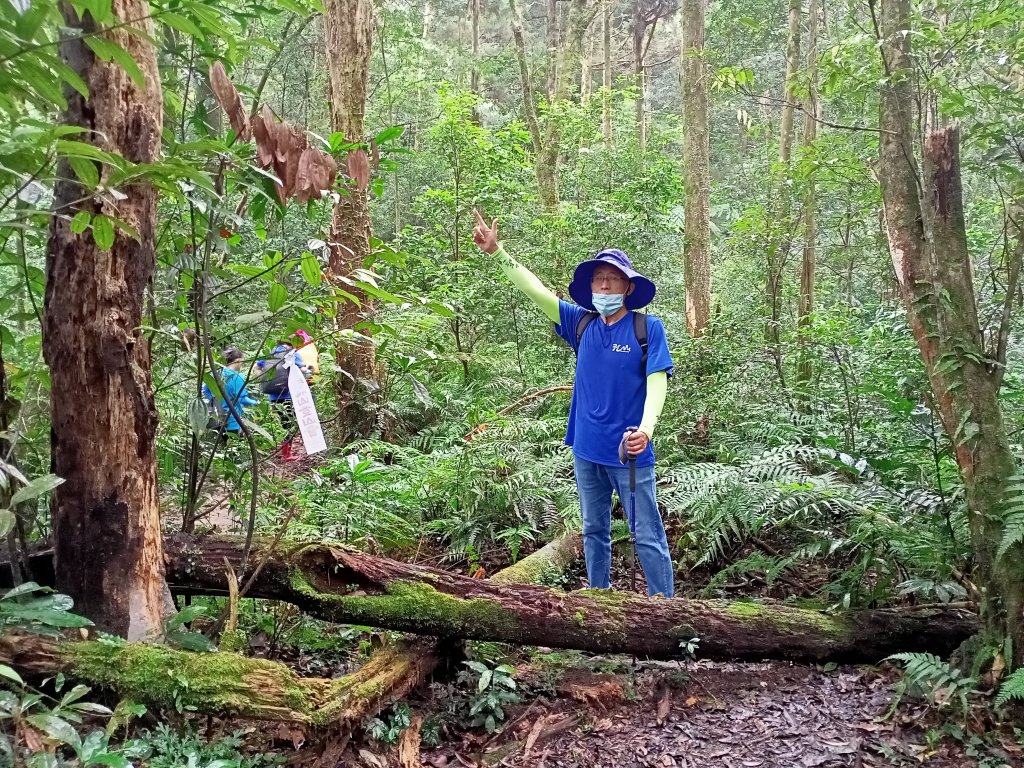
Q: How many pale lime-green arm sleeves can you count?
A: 2